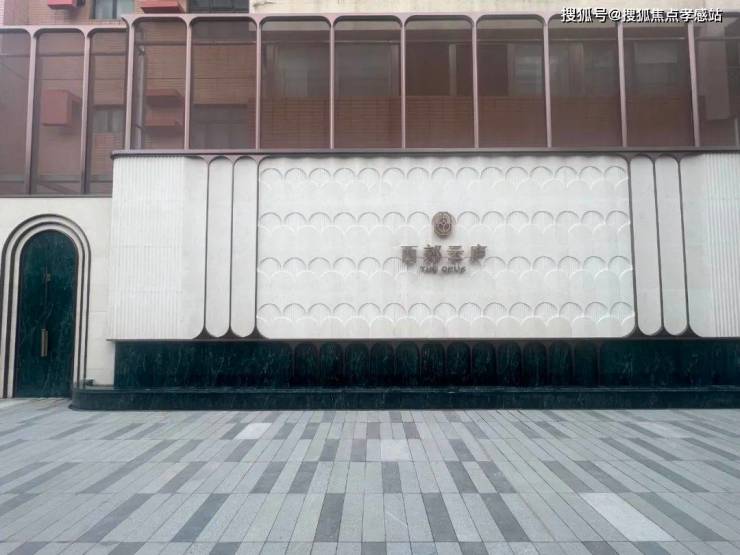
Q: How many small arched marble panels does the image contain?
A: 12